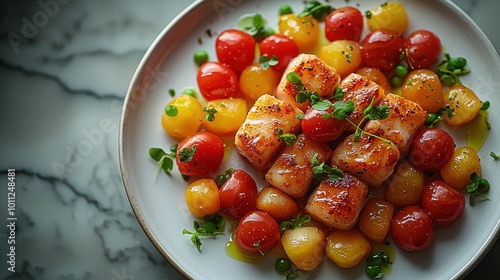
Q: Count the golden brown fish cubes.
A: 7